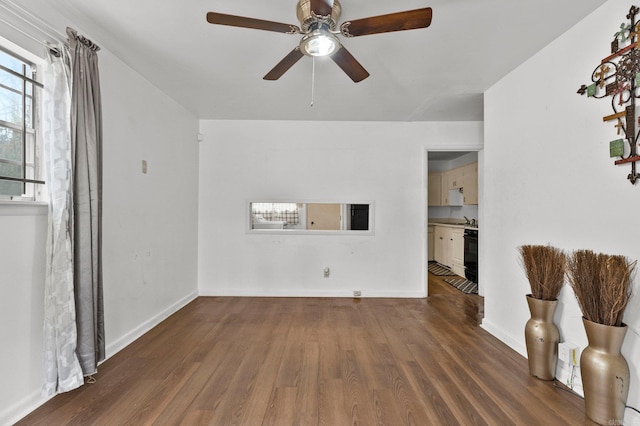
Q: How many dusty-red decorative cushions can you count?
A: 0